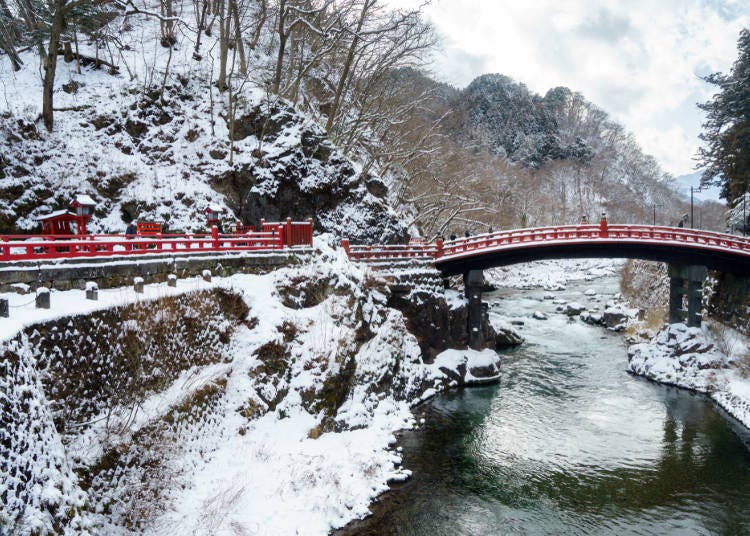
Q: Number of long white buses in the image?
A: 0